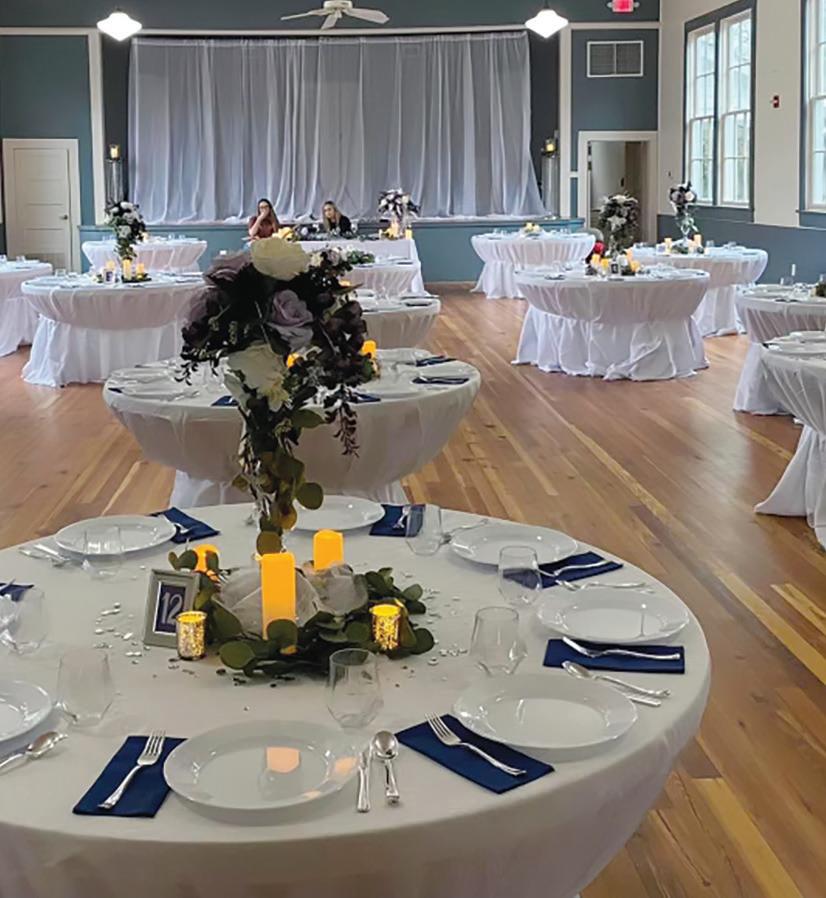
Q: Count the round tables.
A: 12